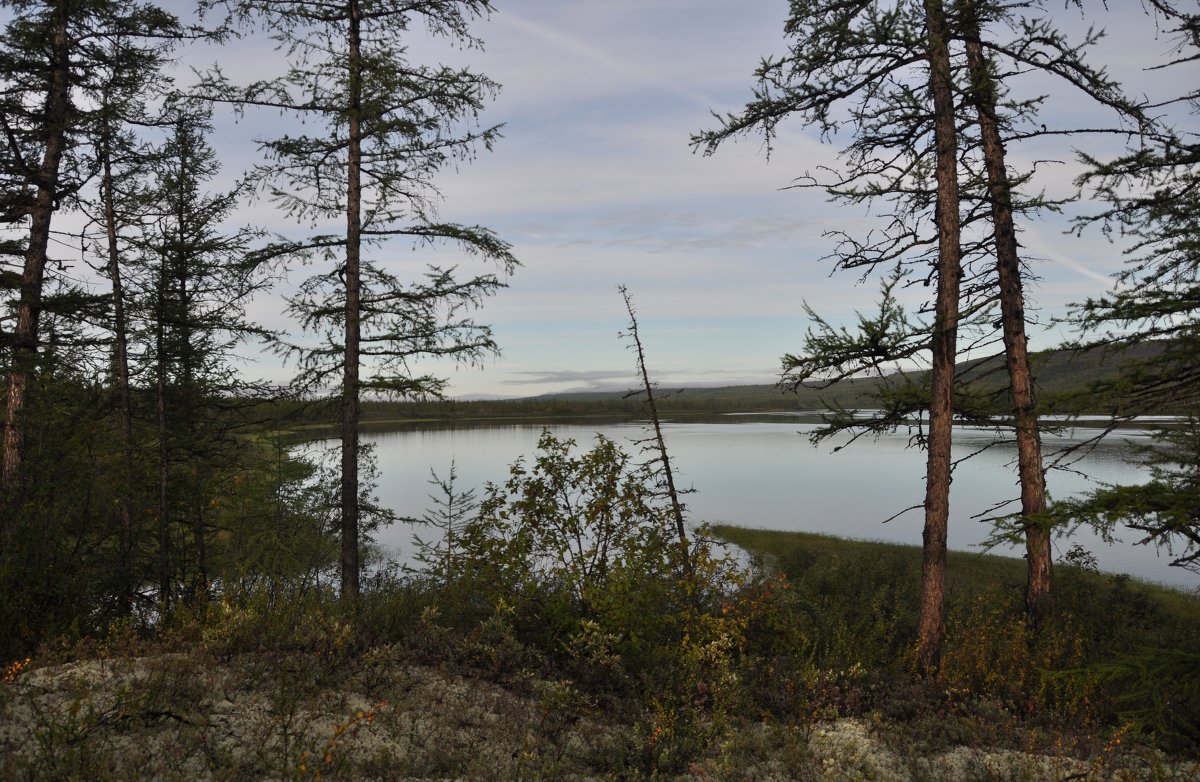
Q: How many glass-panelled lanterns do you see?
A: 0